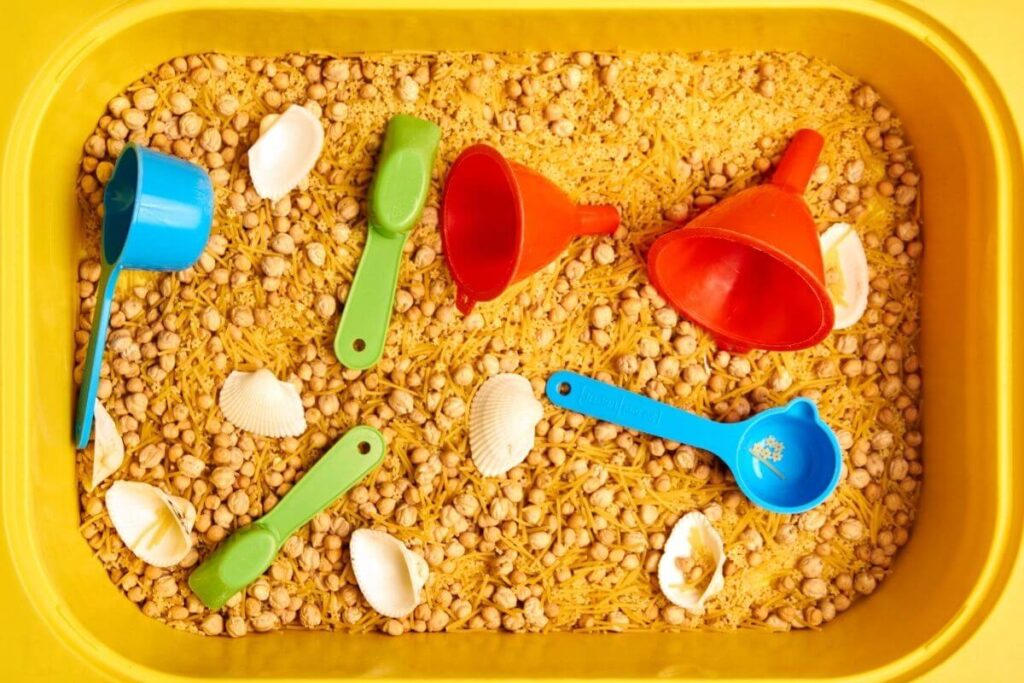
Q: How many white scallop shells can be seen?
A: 8